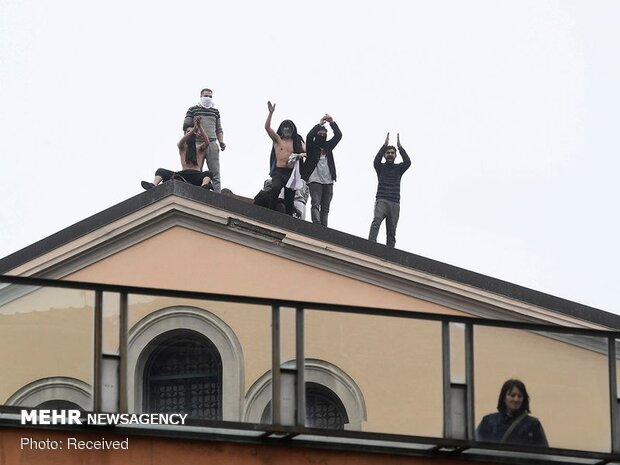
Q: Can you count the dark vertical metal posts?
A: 7